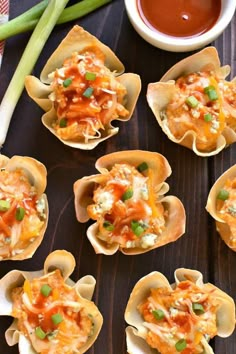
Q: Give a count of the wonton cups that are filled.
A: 7